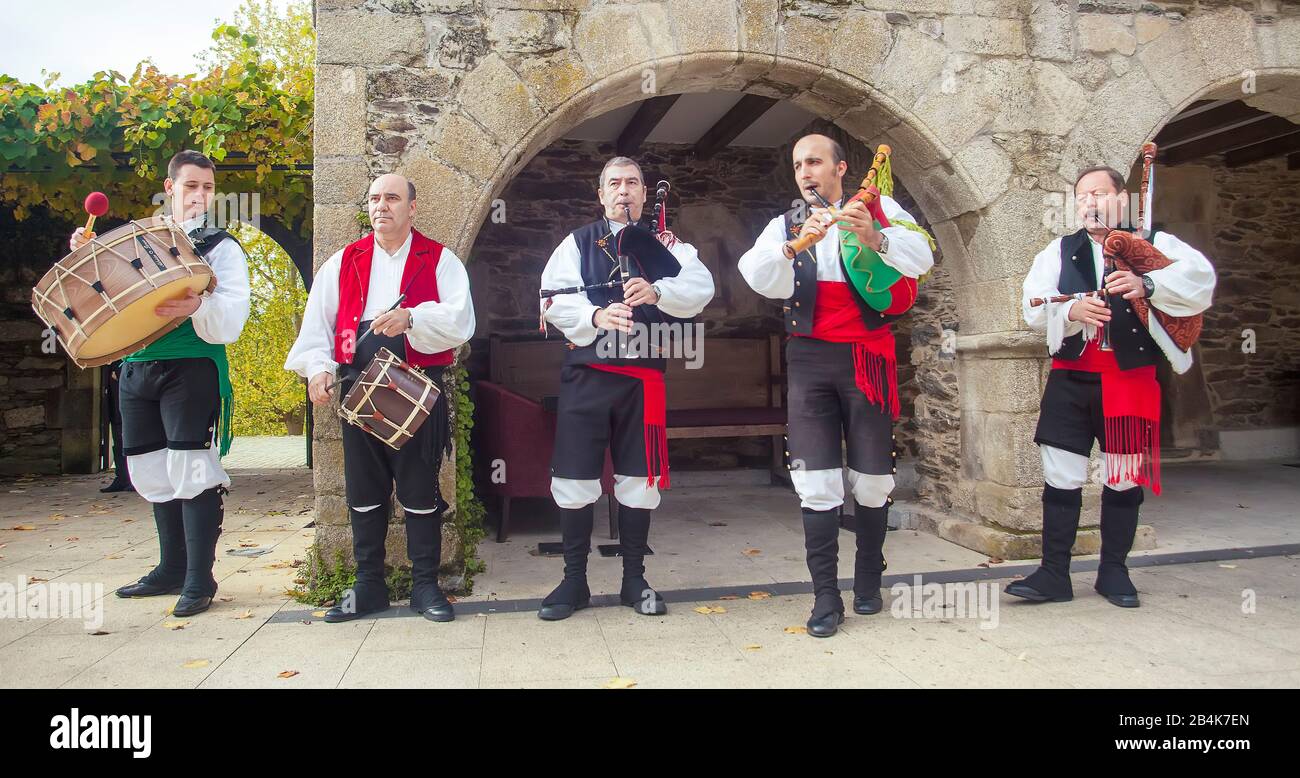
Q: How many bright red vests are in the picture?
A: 1